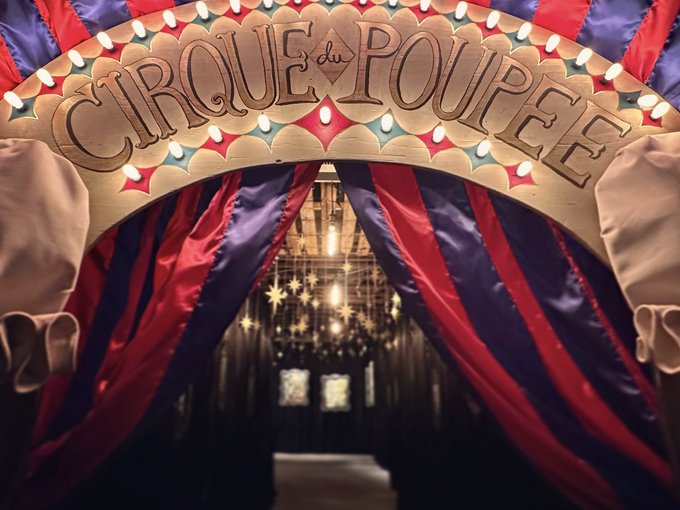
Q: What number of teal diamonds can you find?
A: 15